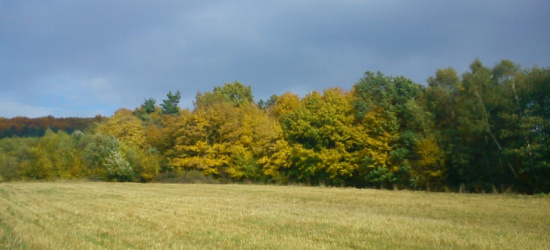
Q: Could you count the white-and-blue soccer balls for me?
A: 0